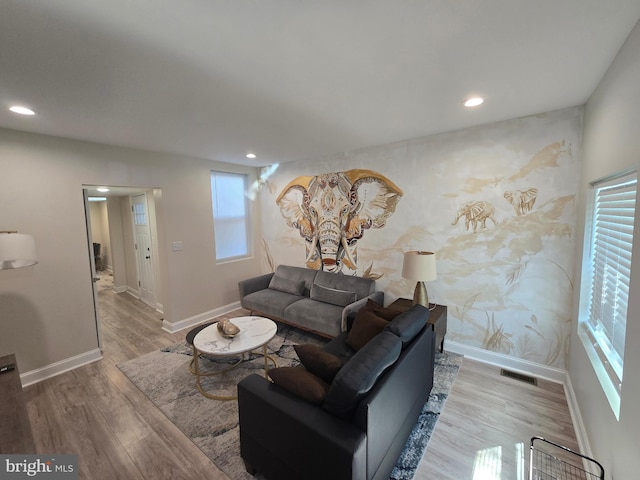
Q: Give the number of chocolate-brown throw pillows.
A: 4